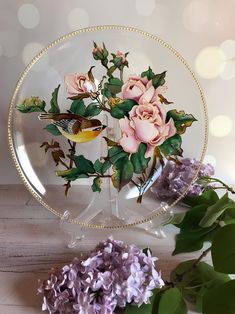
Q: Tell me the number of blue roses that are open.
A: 0